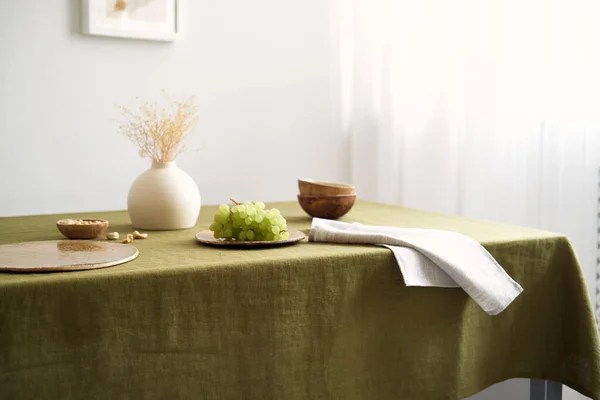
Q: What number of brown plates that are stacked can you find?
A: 2